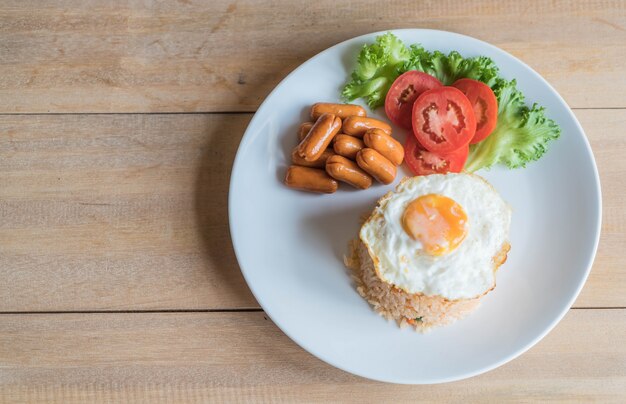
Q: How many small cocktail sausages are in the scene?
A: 10